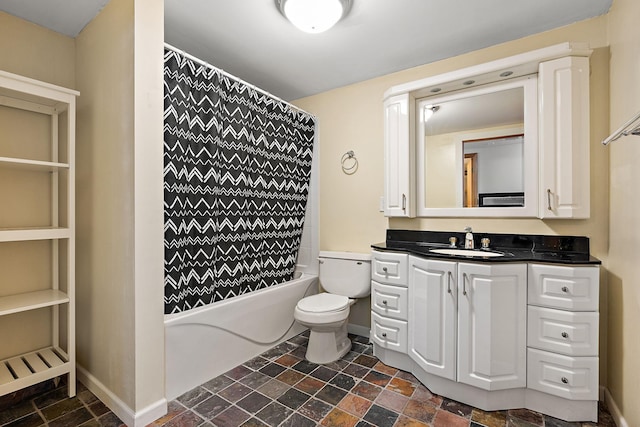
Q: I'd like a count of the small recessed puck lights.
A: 3